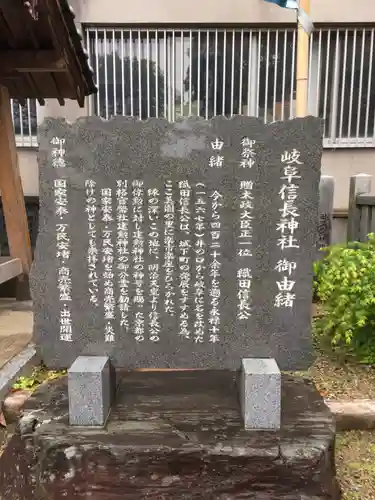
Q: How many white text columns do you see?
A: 12